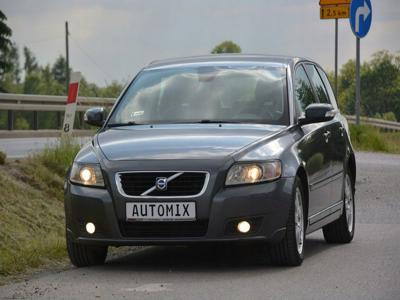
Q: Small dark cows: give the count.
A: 0